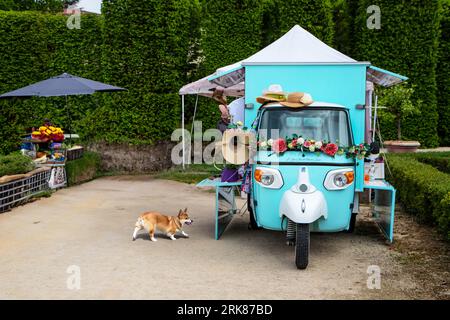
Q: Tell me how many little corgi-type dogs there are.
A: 1